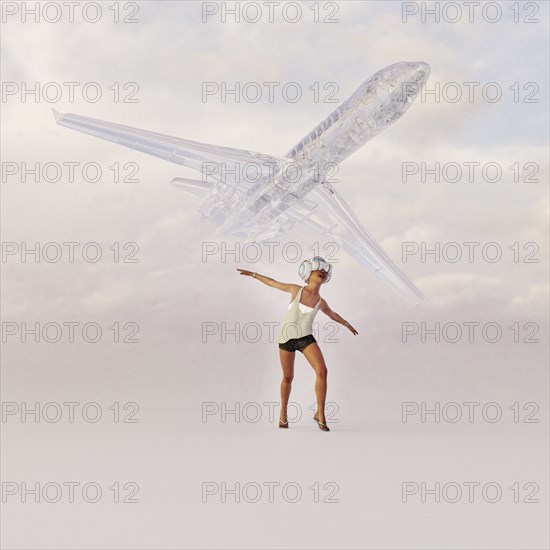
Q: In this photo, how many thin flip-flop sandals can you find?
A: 2